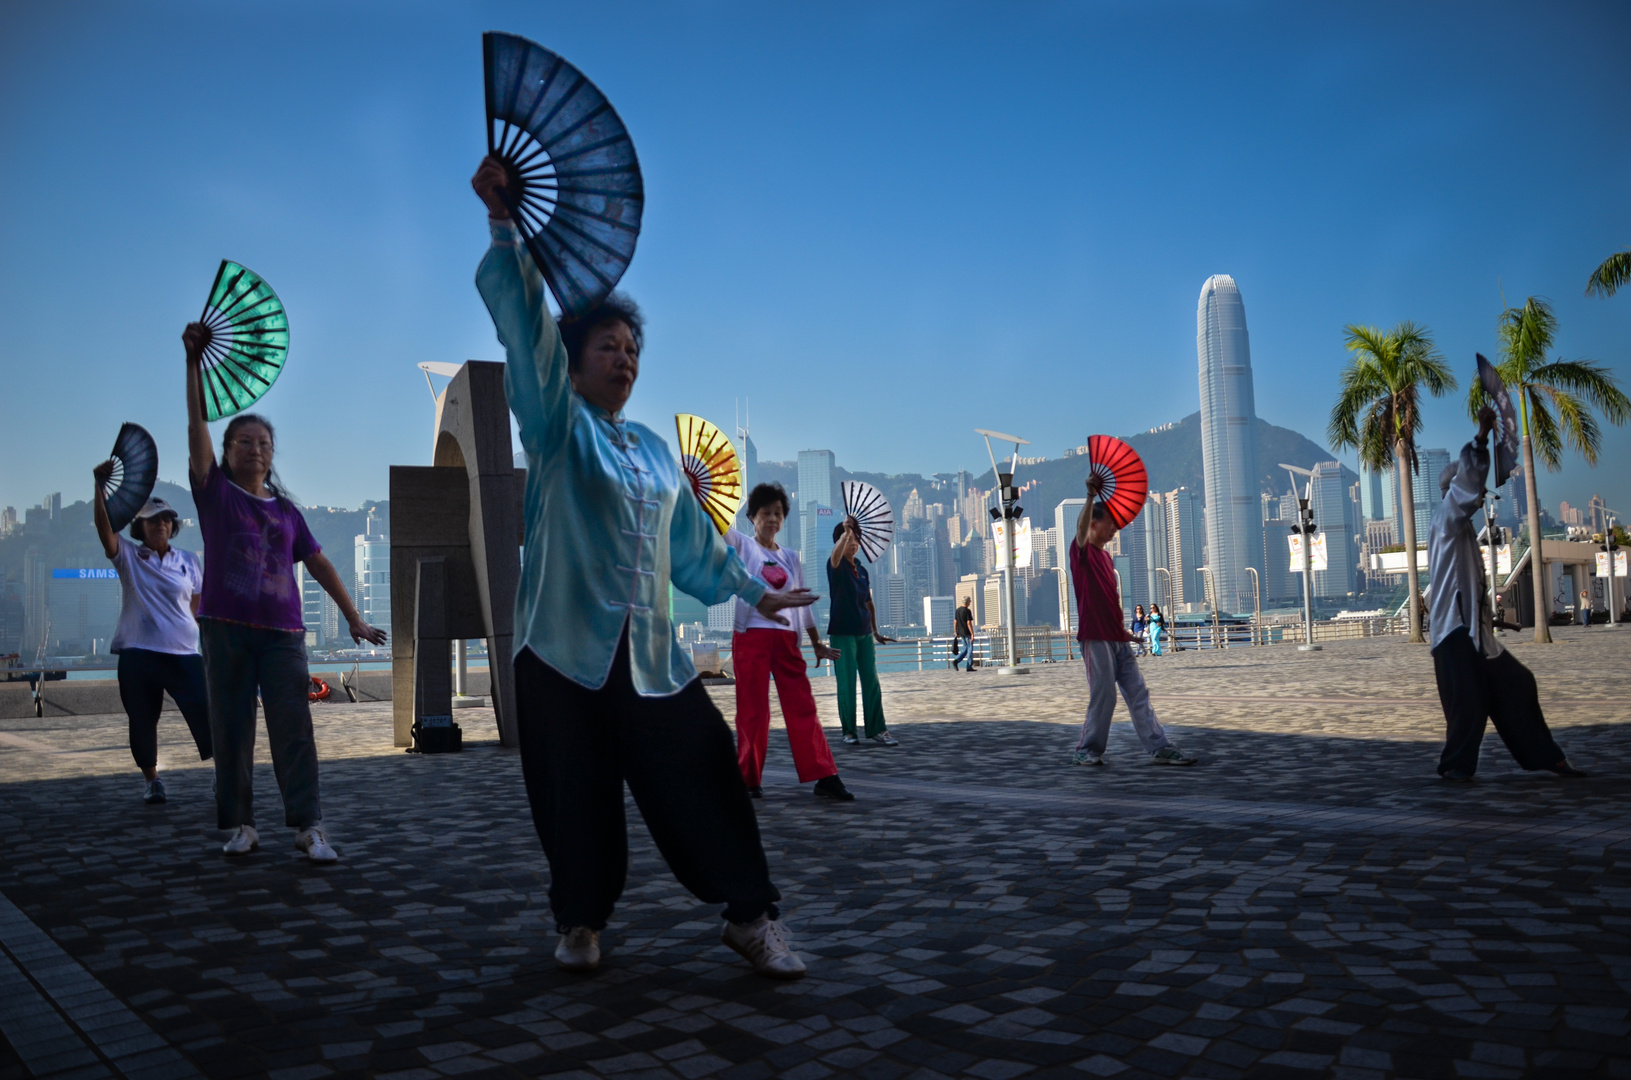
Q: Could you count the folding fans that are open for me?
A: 7